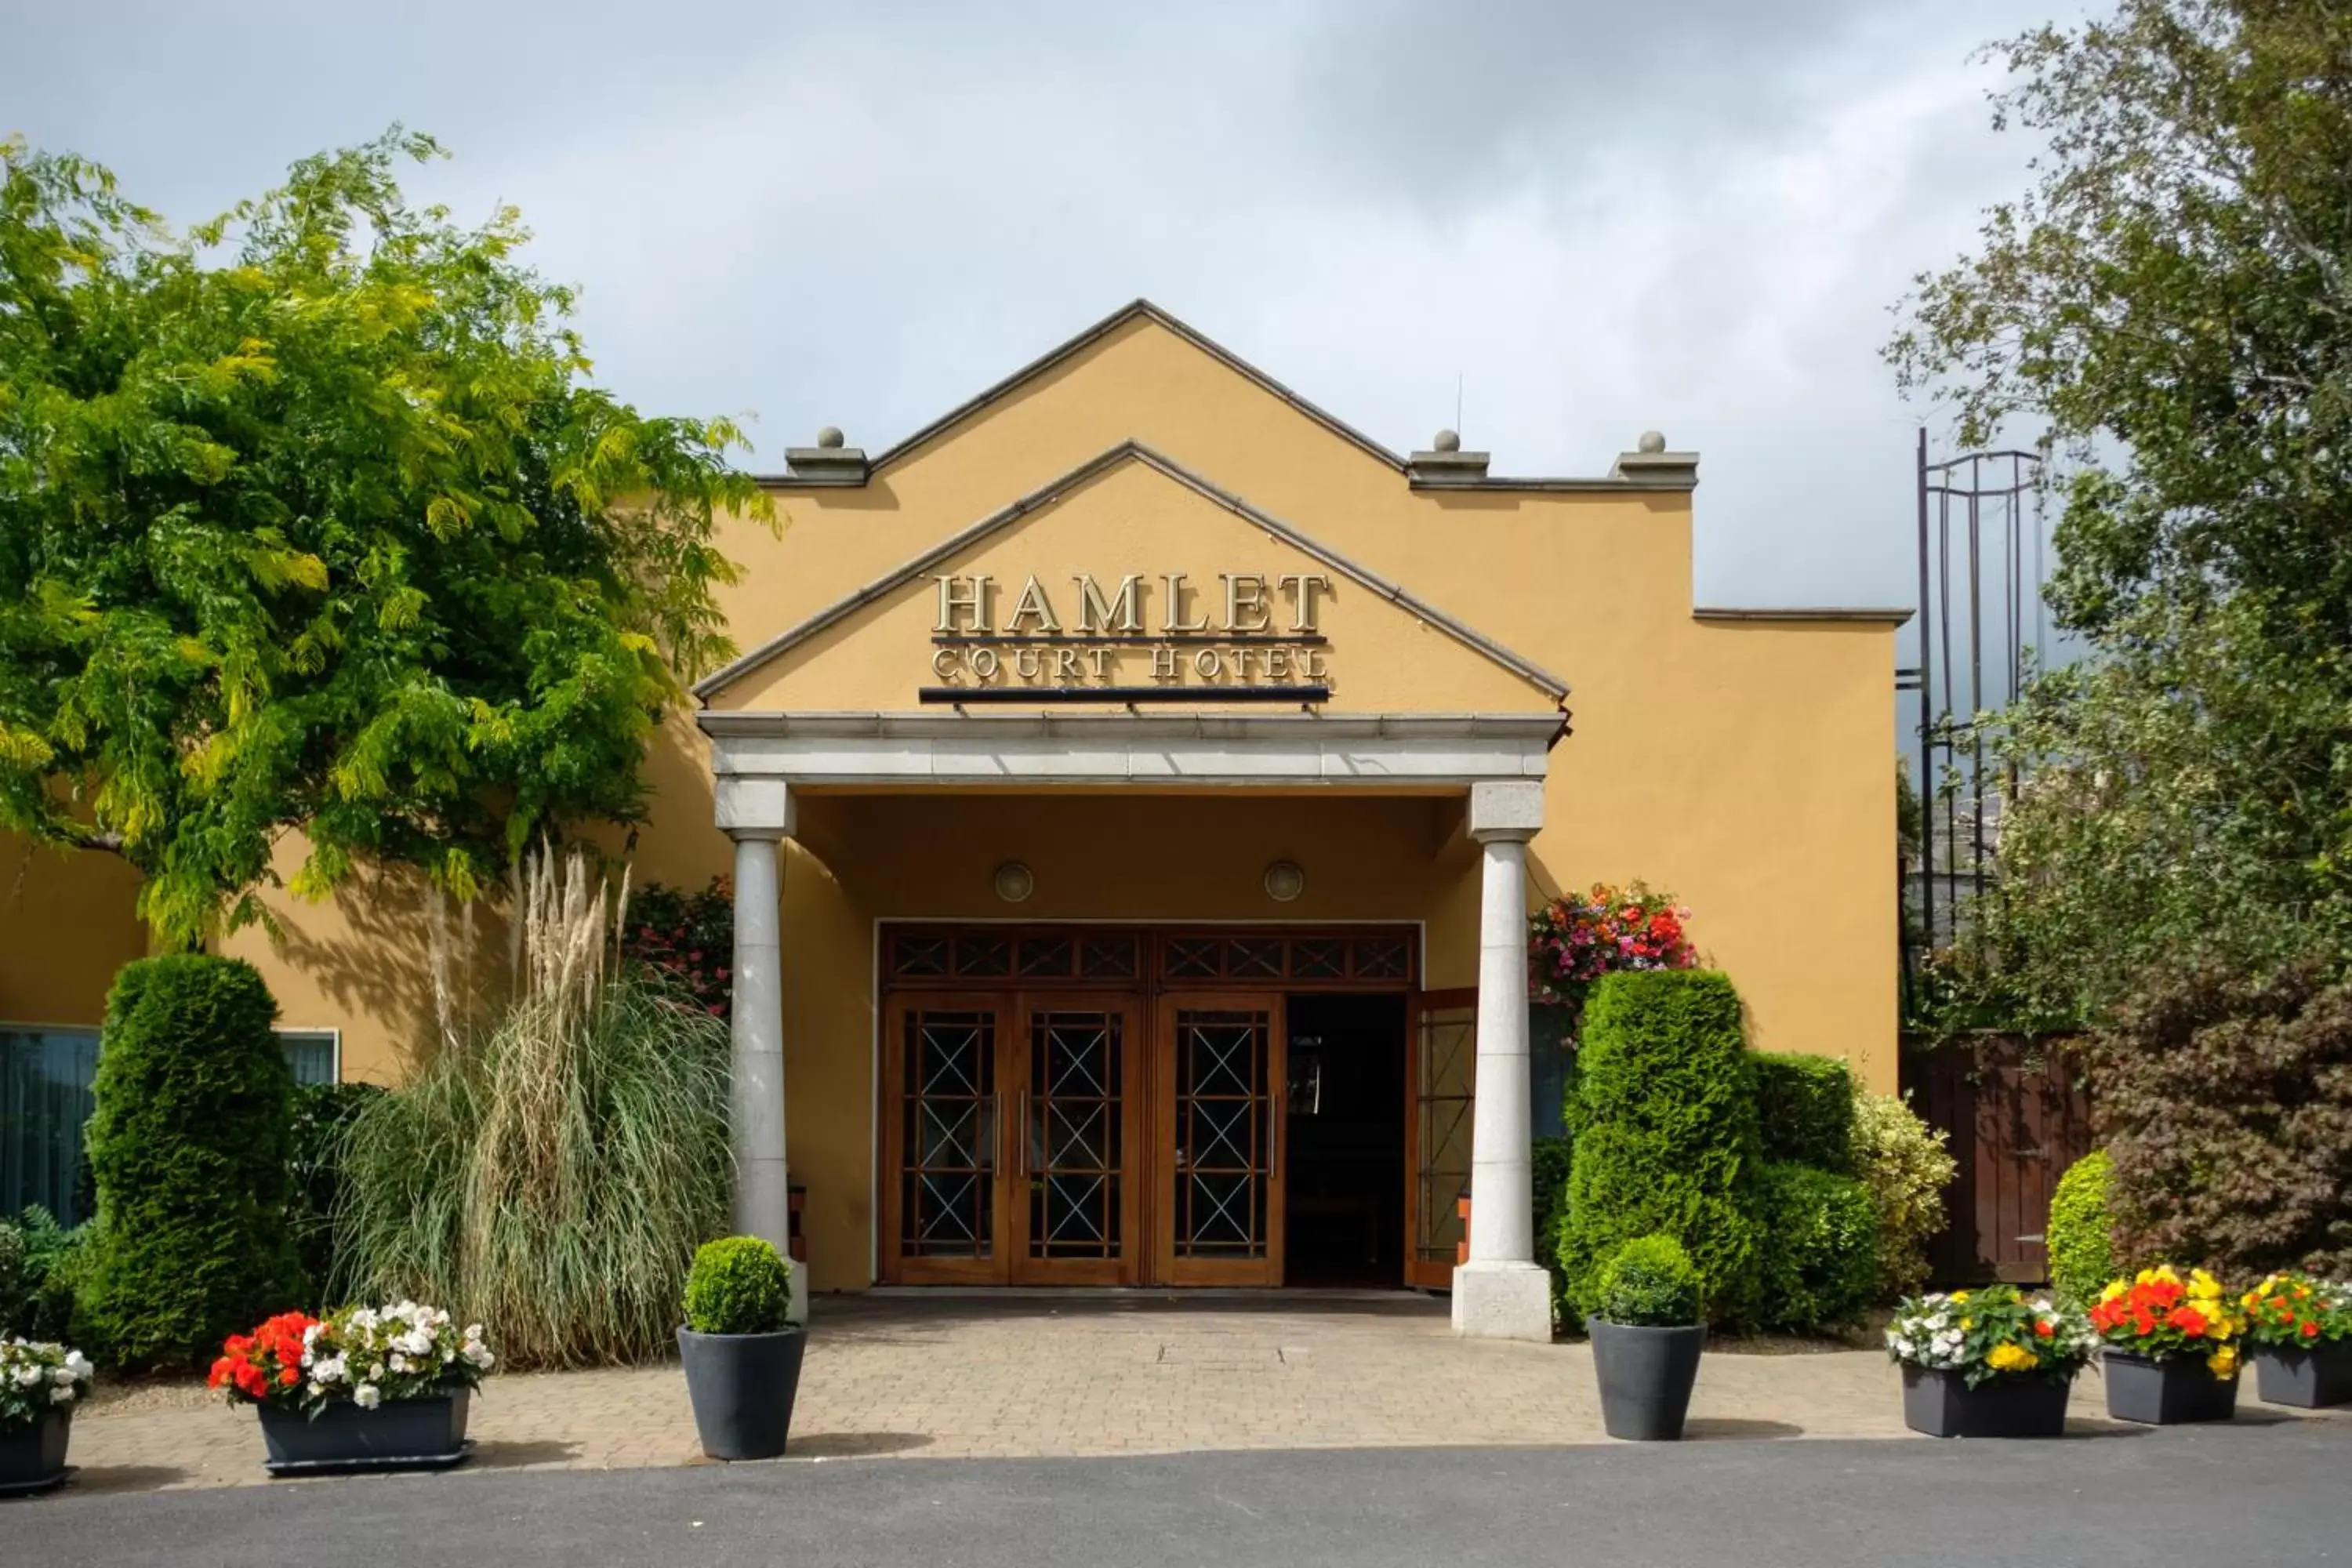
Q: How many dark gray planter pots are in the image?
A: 7